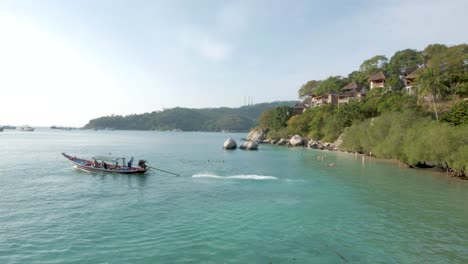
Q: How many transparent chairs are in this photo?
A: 0